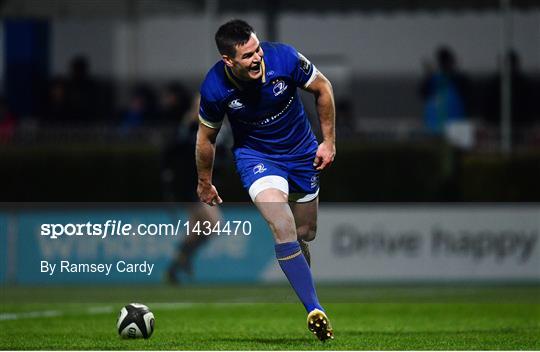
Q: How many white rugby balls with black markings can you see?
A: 1